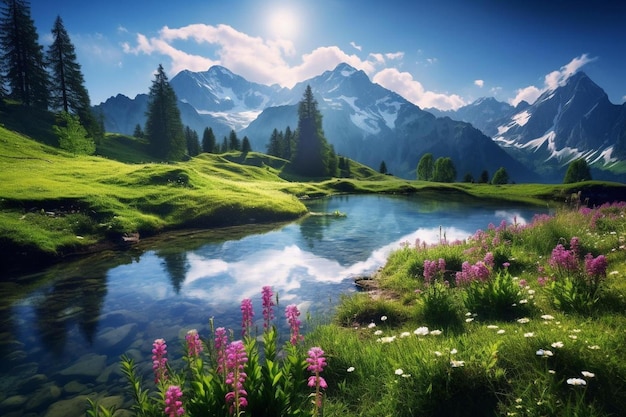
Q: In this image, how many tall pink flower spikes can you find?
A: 9